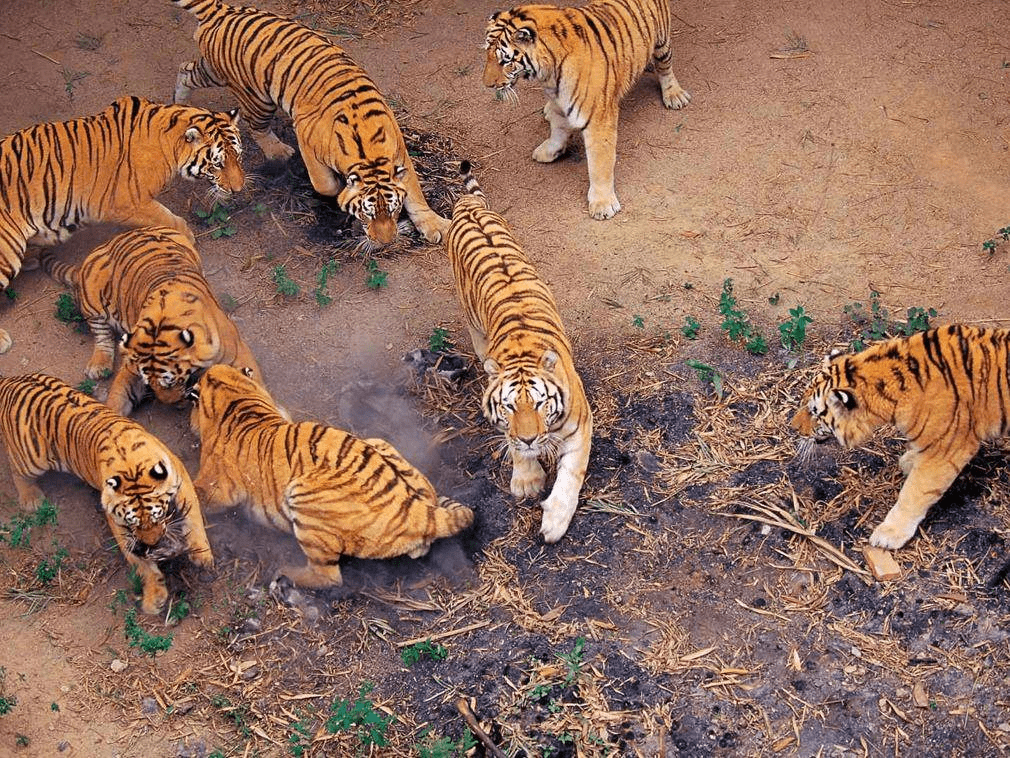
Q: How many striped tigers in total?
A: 8